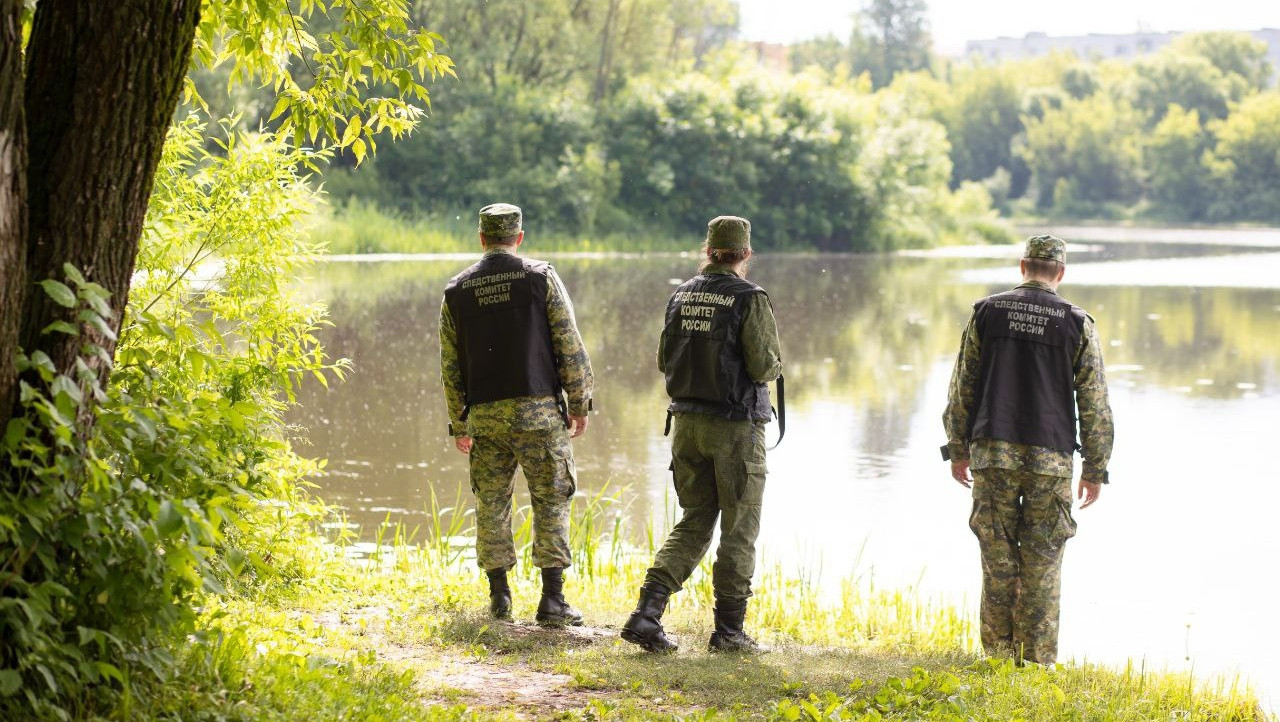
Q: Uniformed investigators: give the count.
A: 3